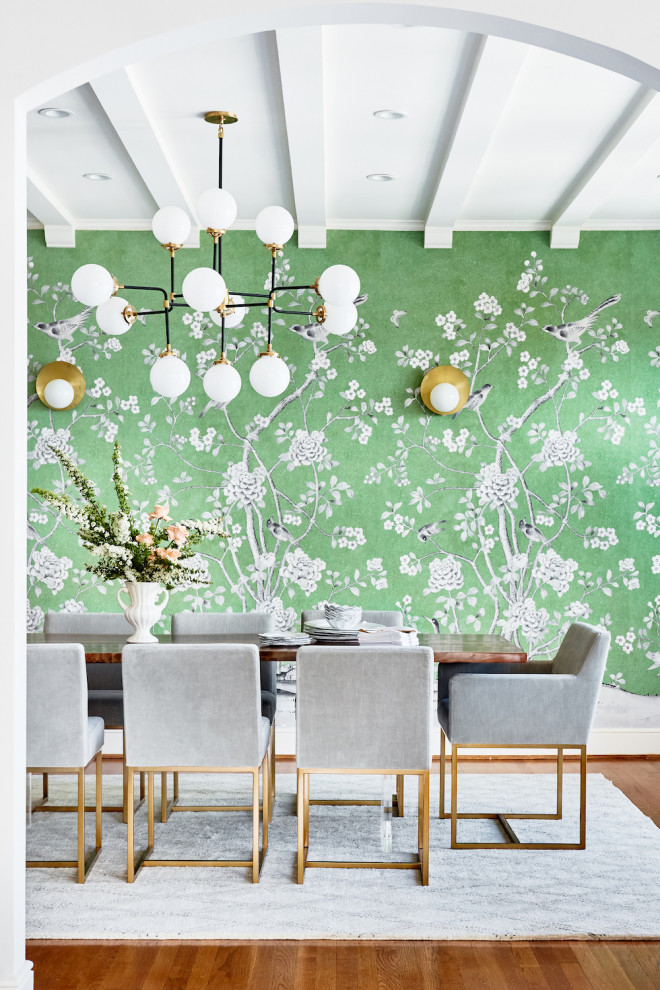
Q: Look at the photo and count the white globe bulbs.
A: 14